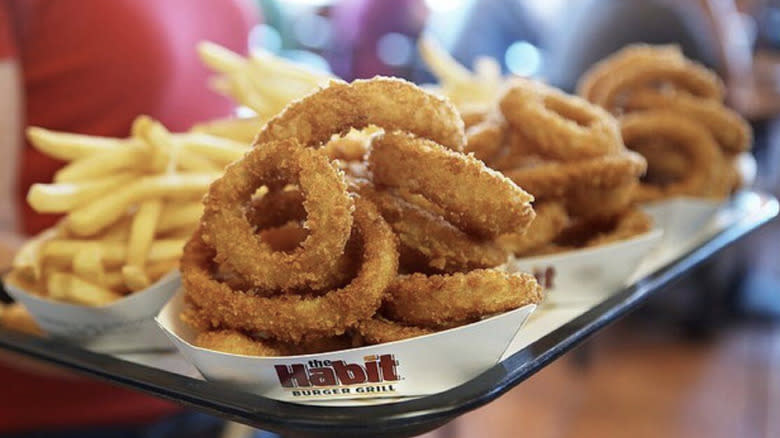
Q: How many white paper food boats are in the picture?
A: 4